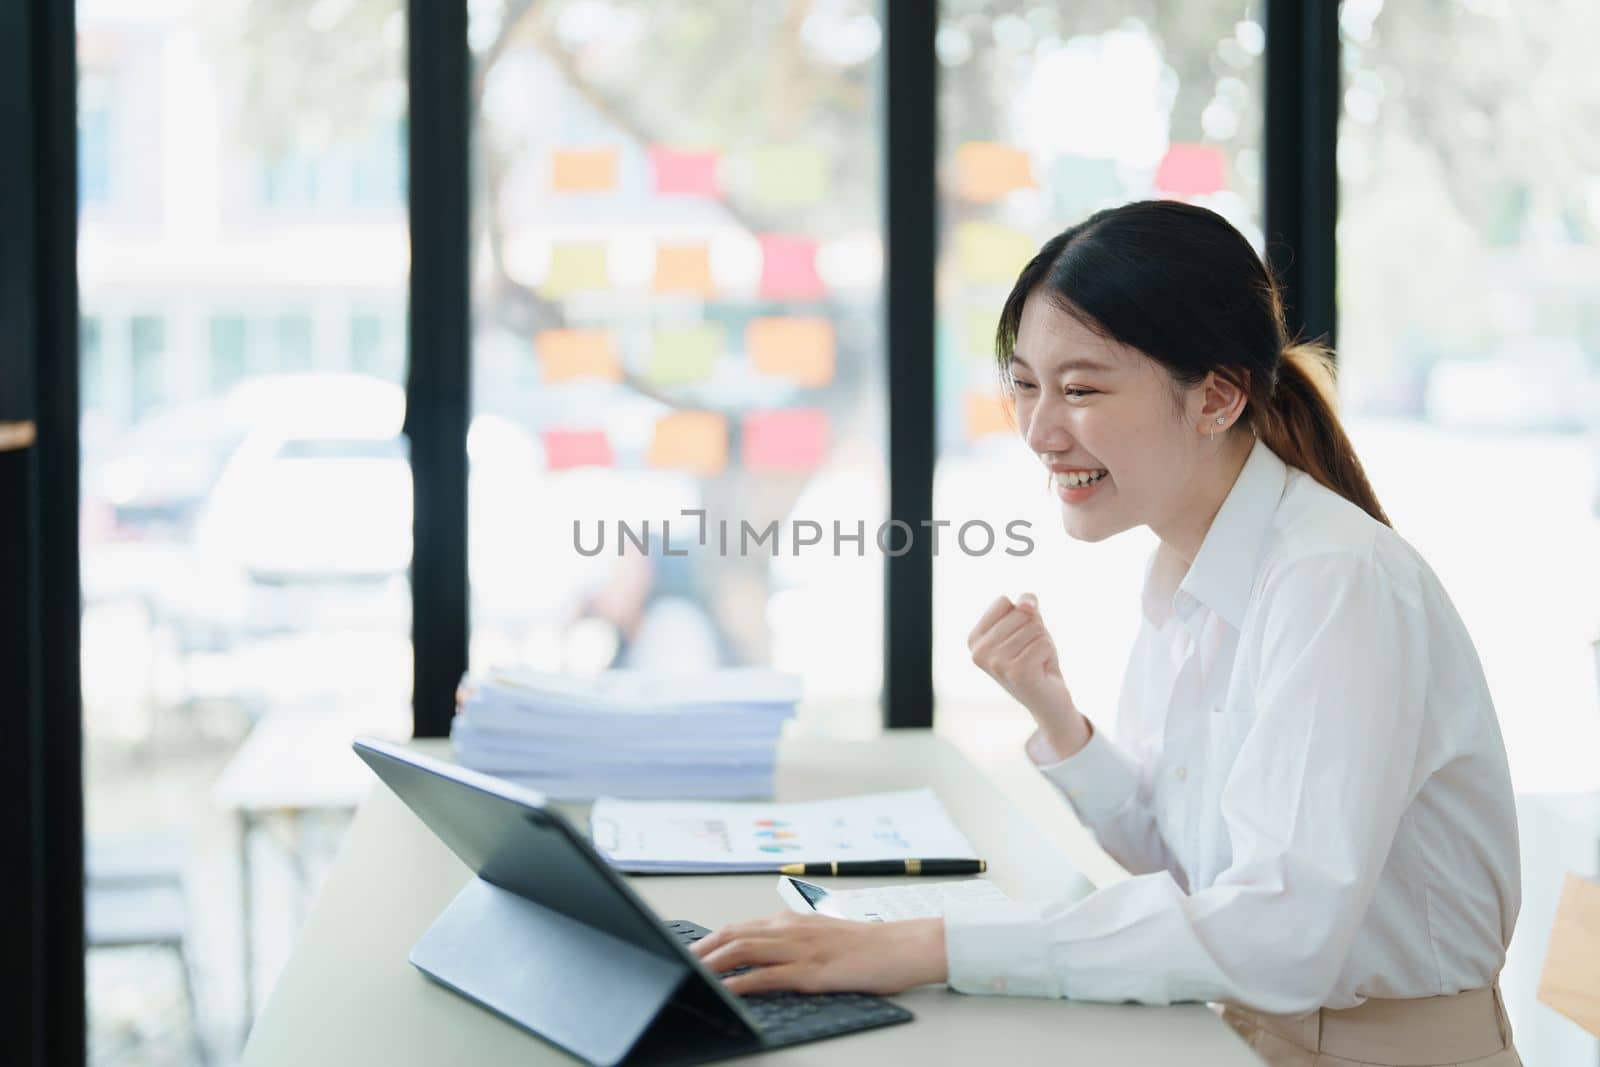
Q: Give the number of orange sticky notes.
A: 7